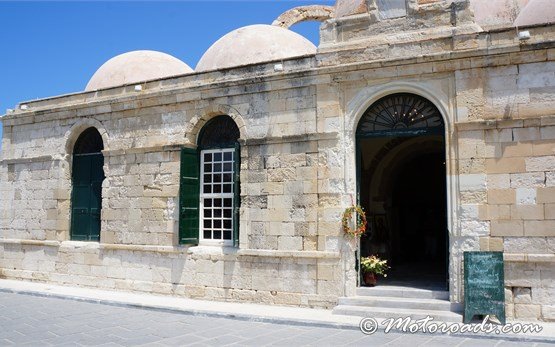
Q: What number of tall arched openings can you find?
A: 3